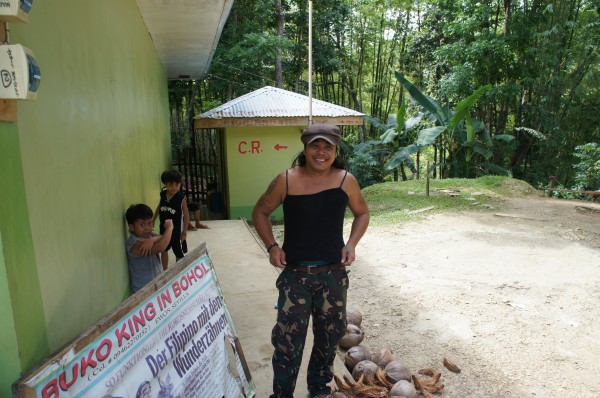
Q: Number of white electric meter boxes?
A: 2